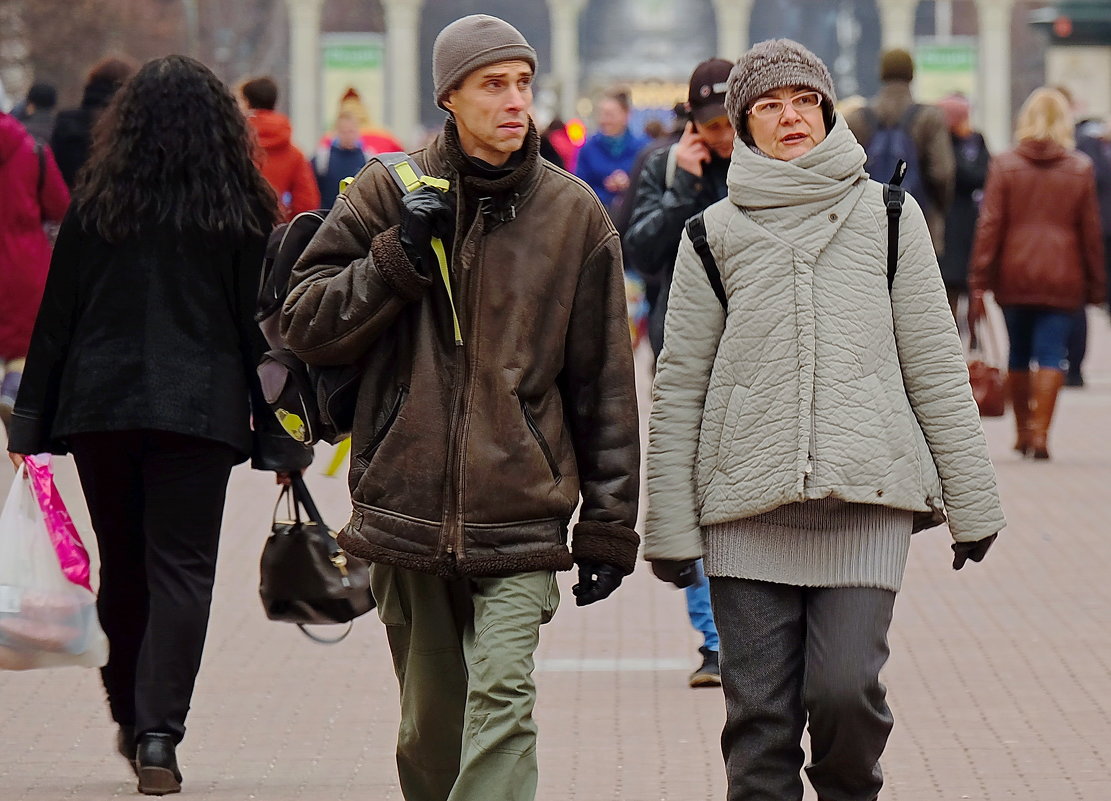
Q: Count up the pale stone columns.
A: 6